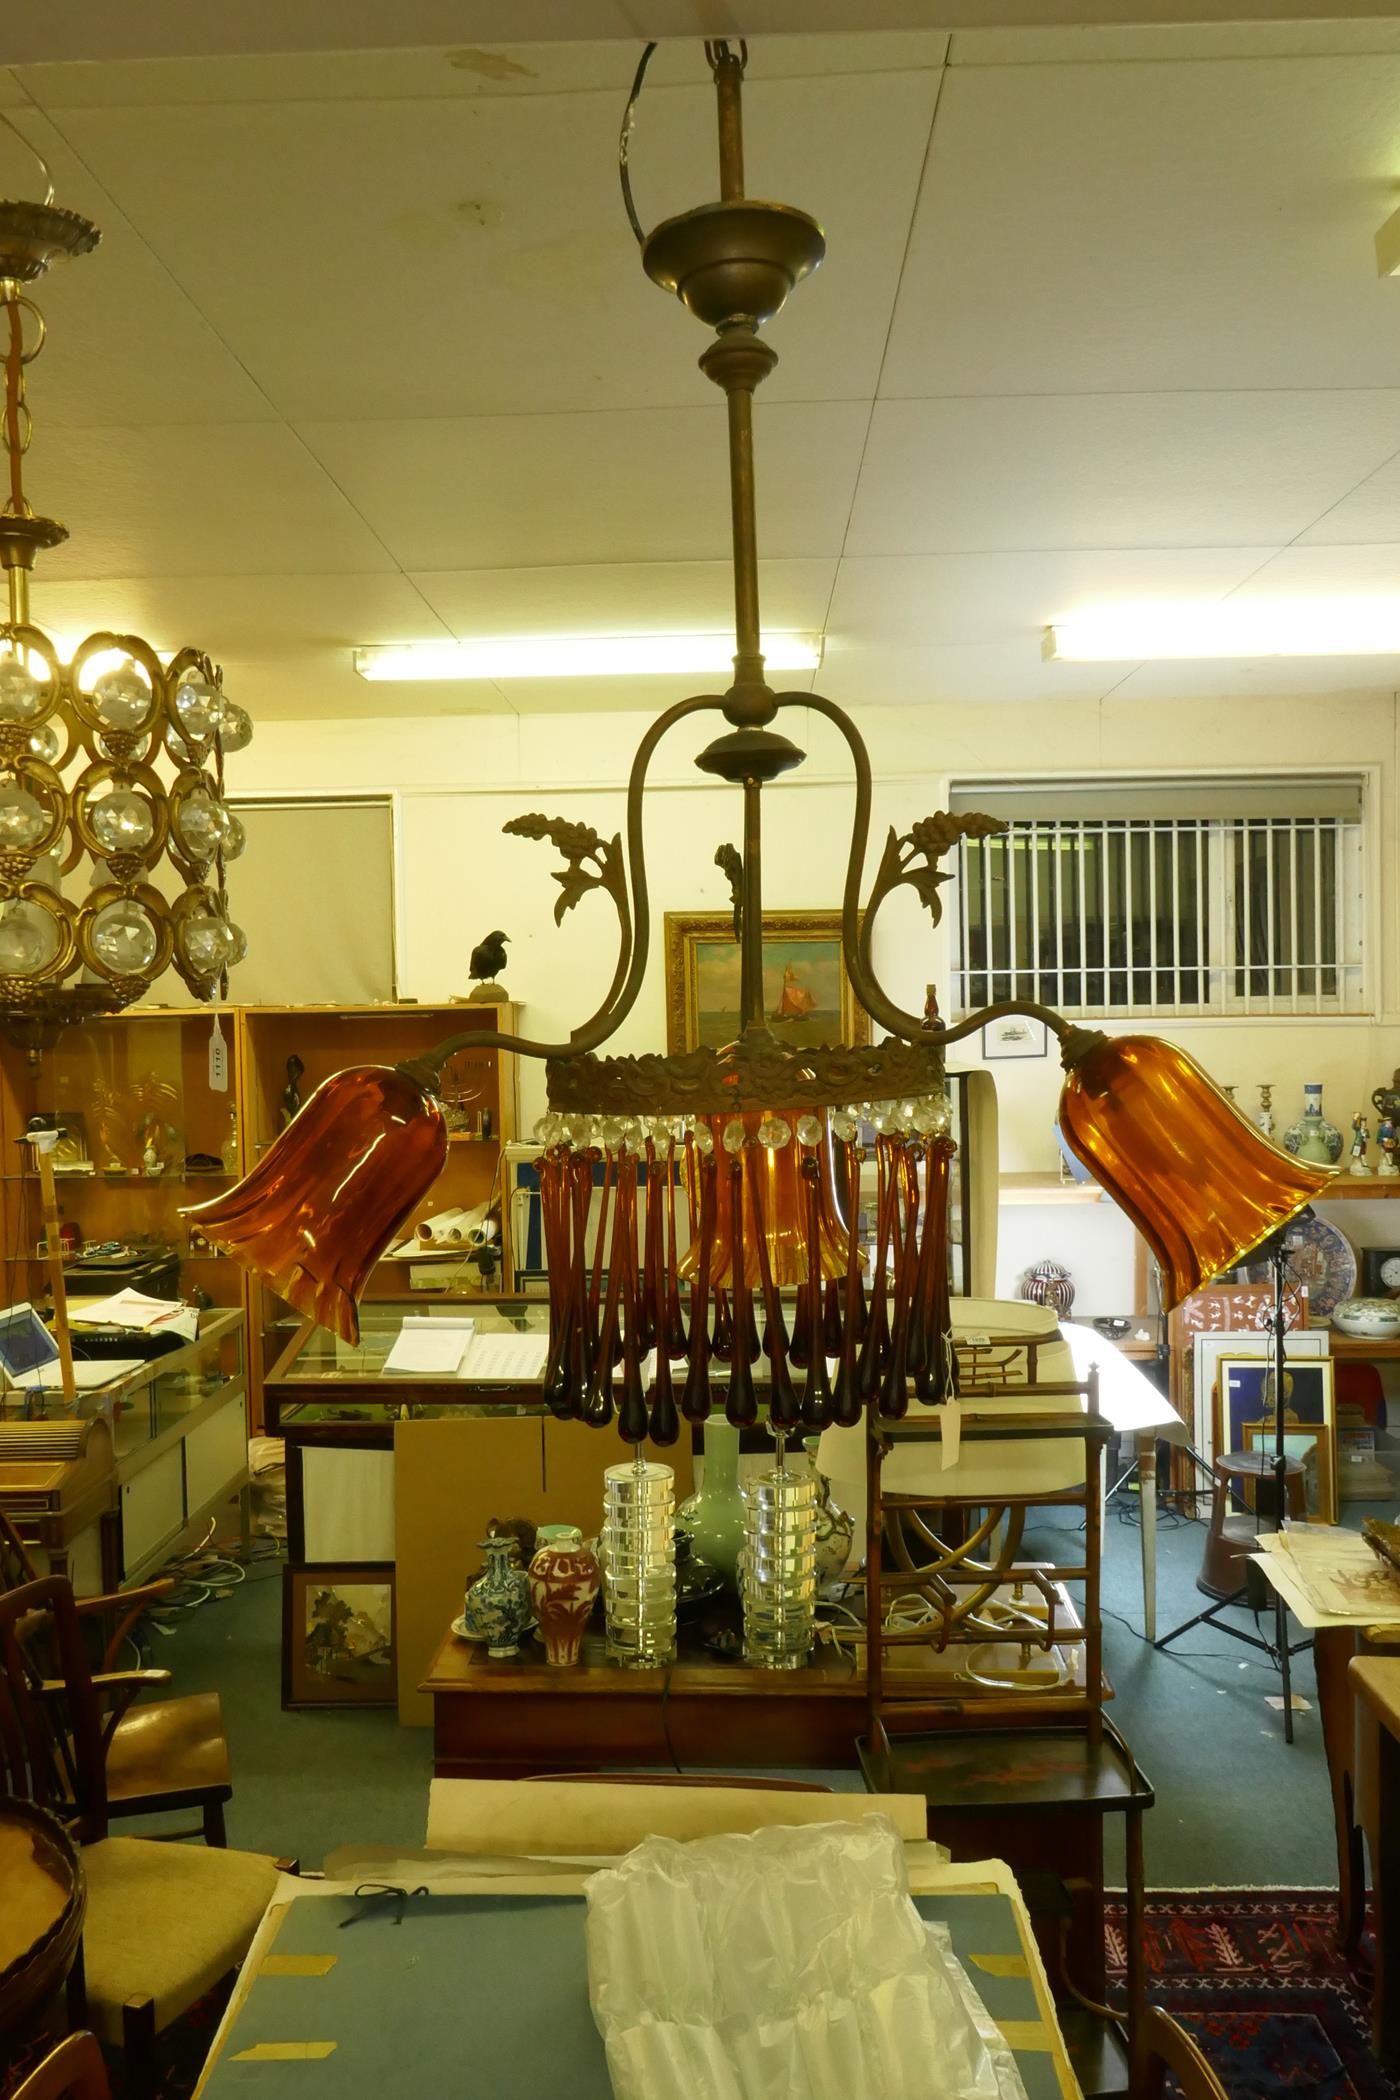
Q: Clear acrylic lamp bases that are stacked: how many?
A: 2